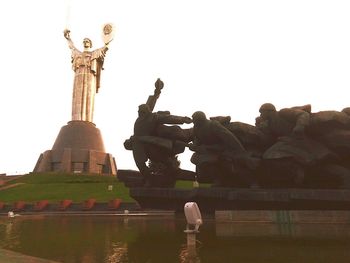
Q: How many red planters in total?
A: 6